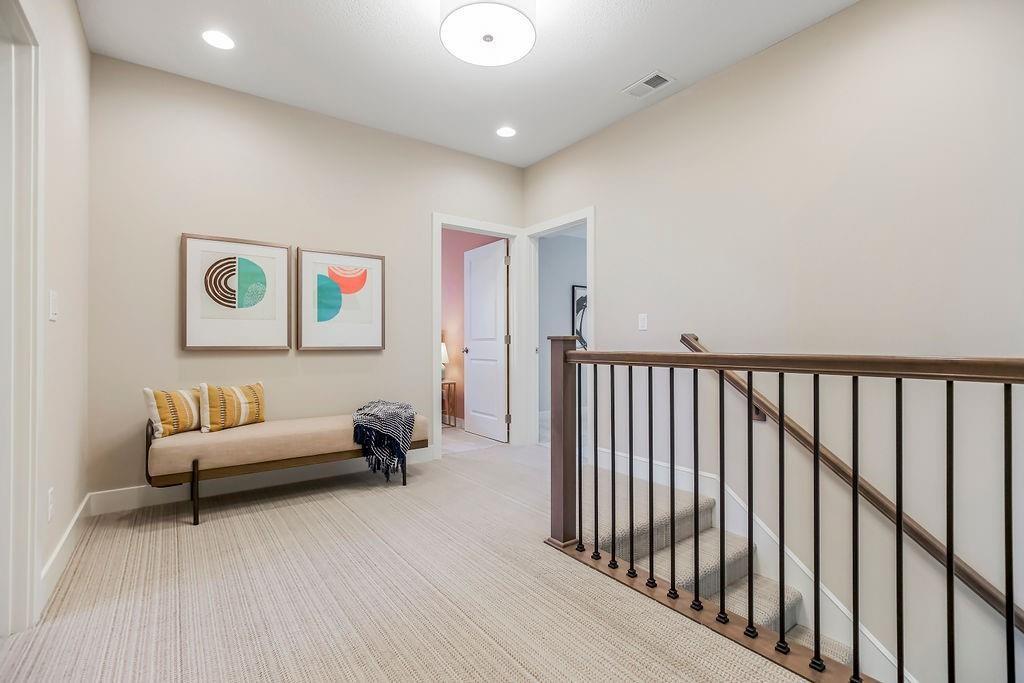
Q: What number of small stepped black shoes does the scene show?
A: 12